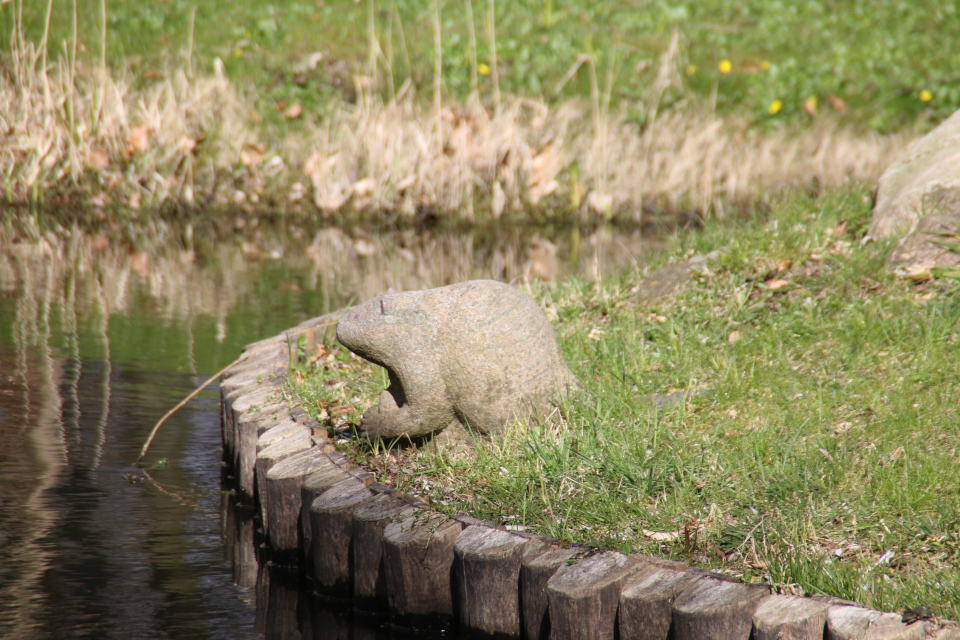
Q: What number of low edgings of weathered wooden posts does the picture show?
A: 1